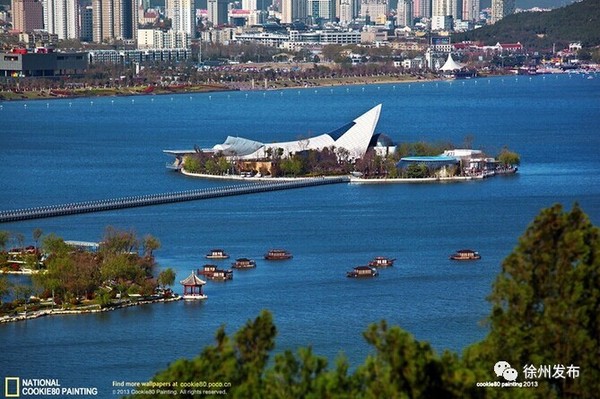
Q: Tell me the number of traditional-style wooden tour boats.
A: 8